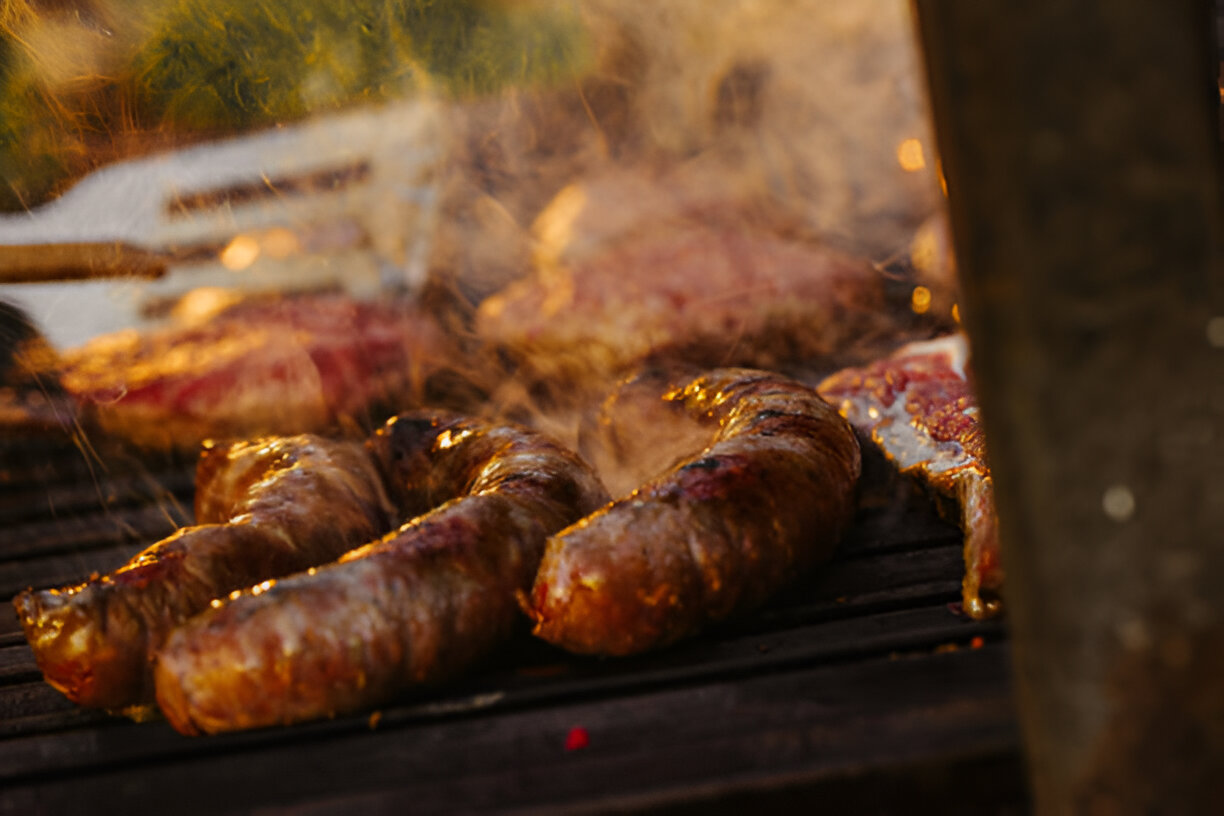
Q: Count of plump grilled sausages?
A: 3